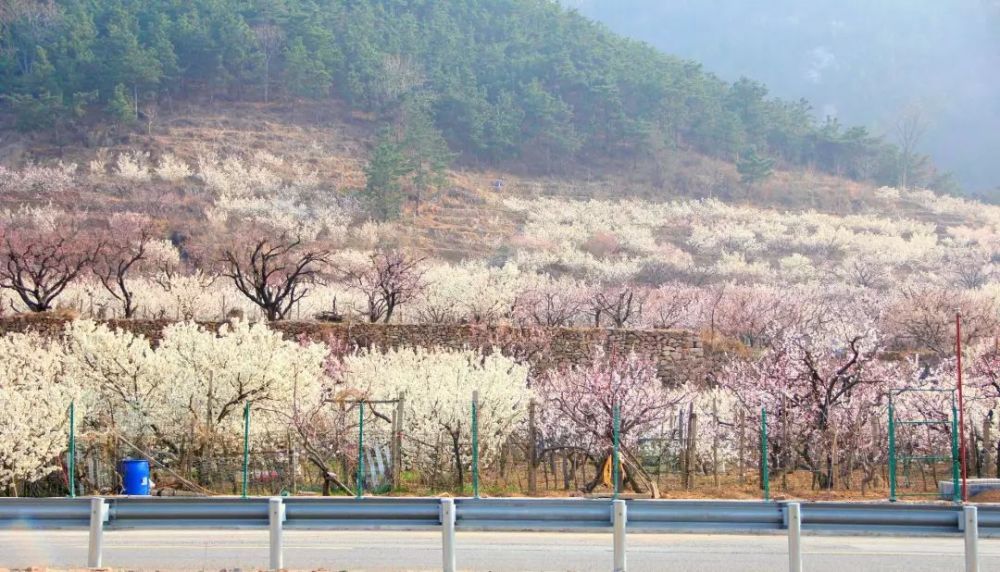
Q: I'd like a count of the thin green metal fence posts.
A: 8